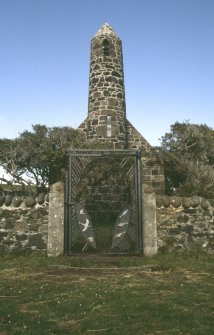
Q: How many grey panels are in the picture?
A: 2